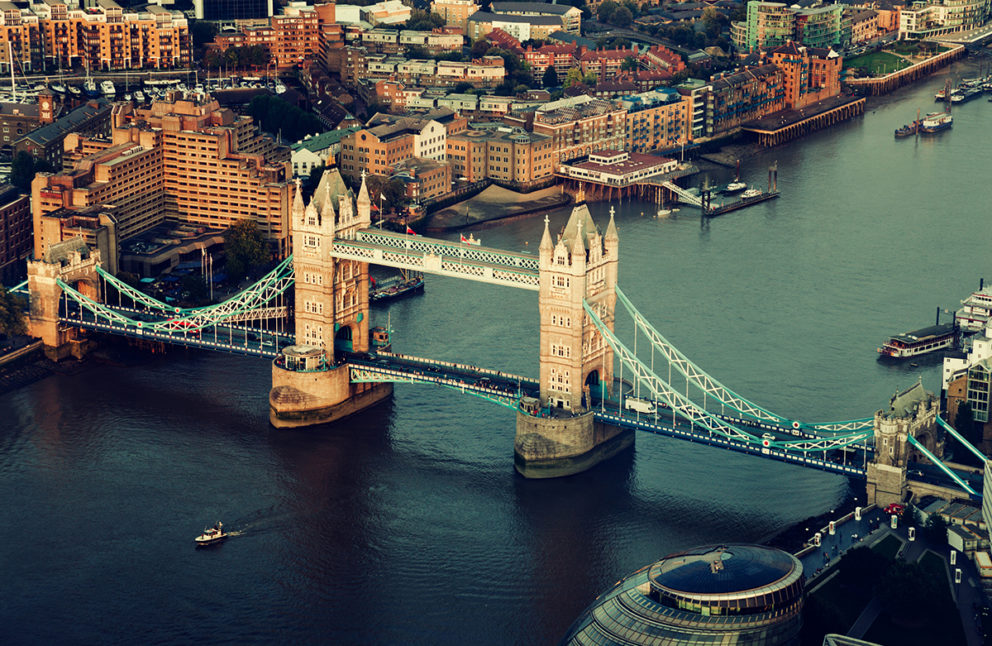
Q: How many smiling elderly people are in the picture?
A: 0